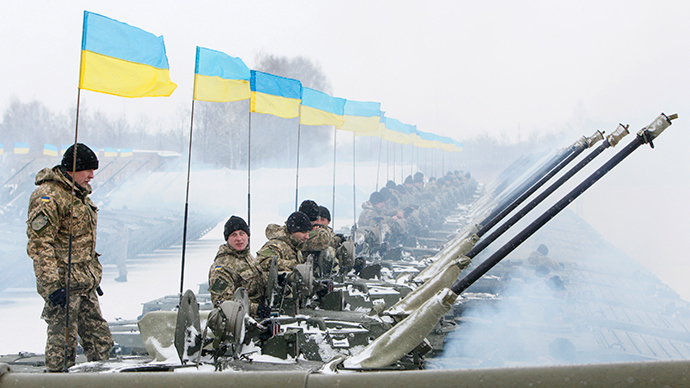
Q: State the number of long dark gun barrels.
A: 3